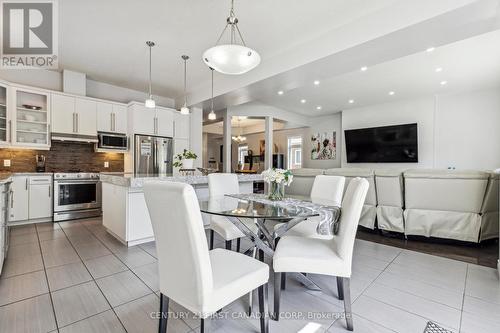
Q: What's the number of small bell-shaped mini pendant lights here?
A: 3